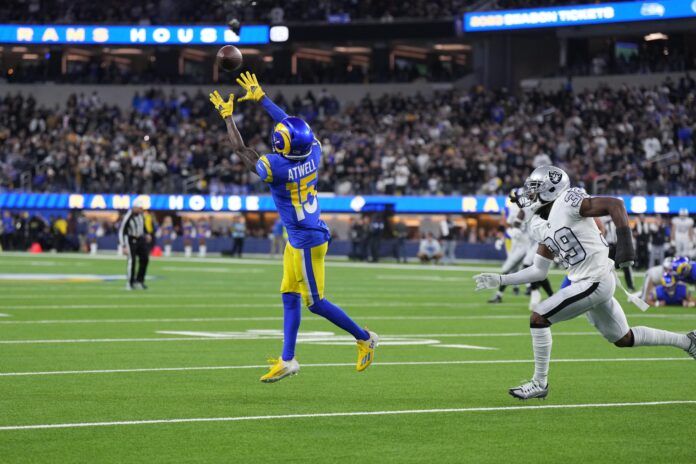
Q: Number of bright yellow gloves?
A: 2